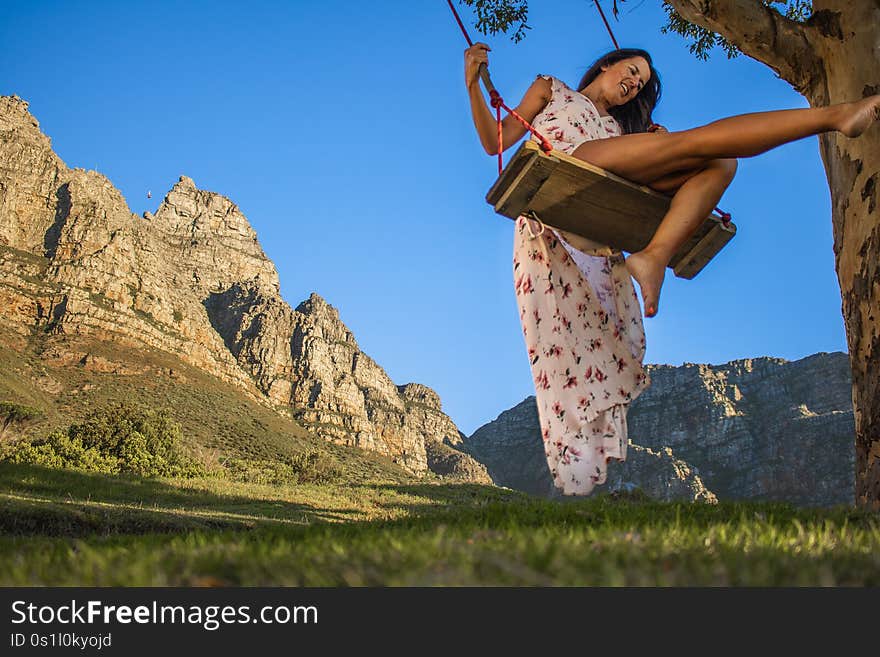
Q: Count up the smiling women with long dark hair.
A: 1